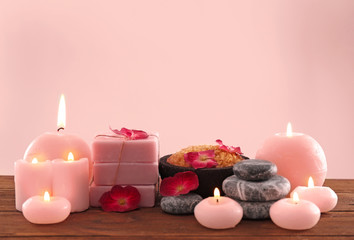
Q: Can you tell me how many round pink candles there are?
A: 6